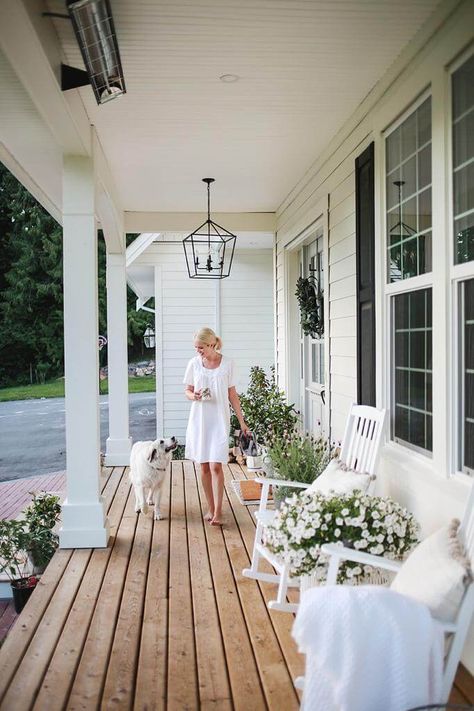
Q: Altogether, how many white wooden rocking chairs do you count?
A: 2